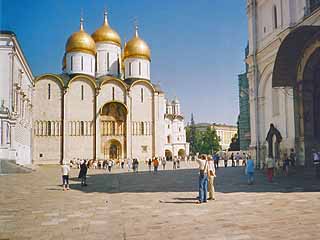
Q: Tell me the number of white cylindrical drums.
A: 3